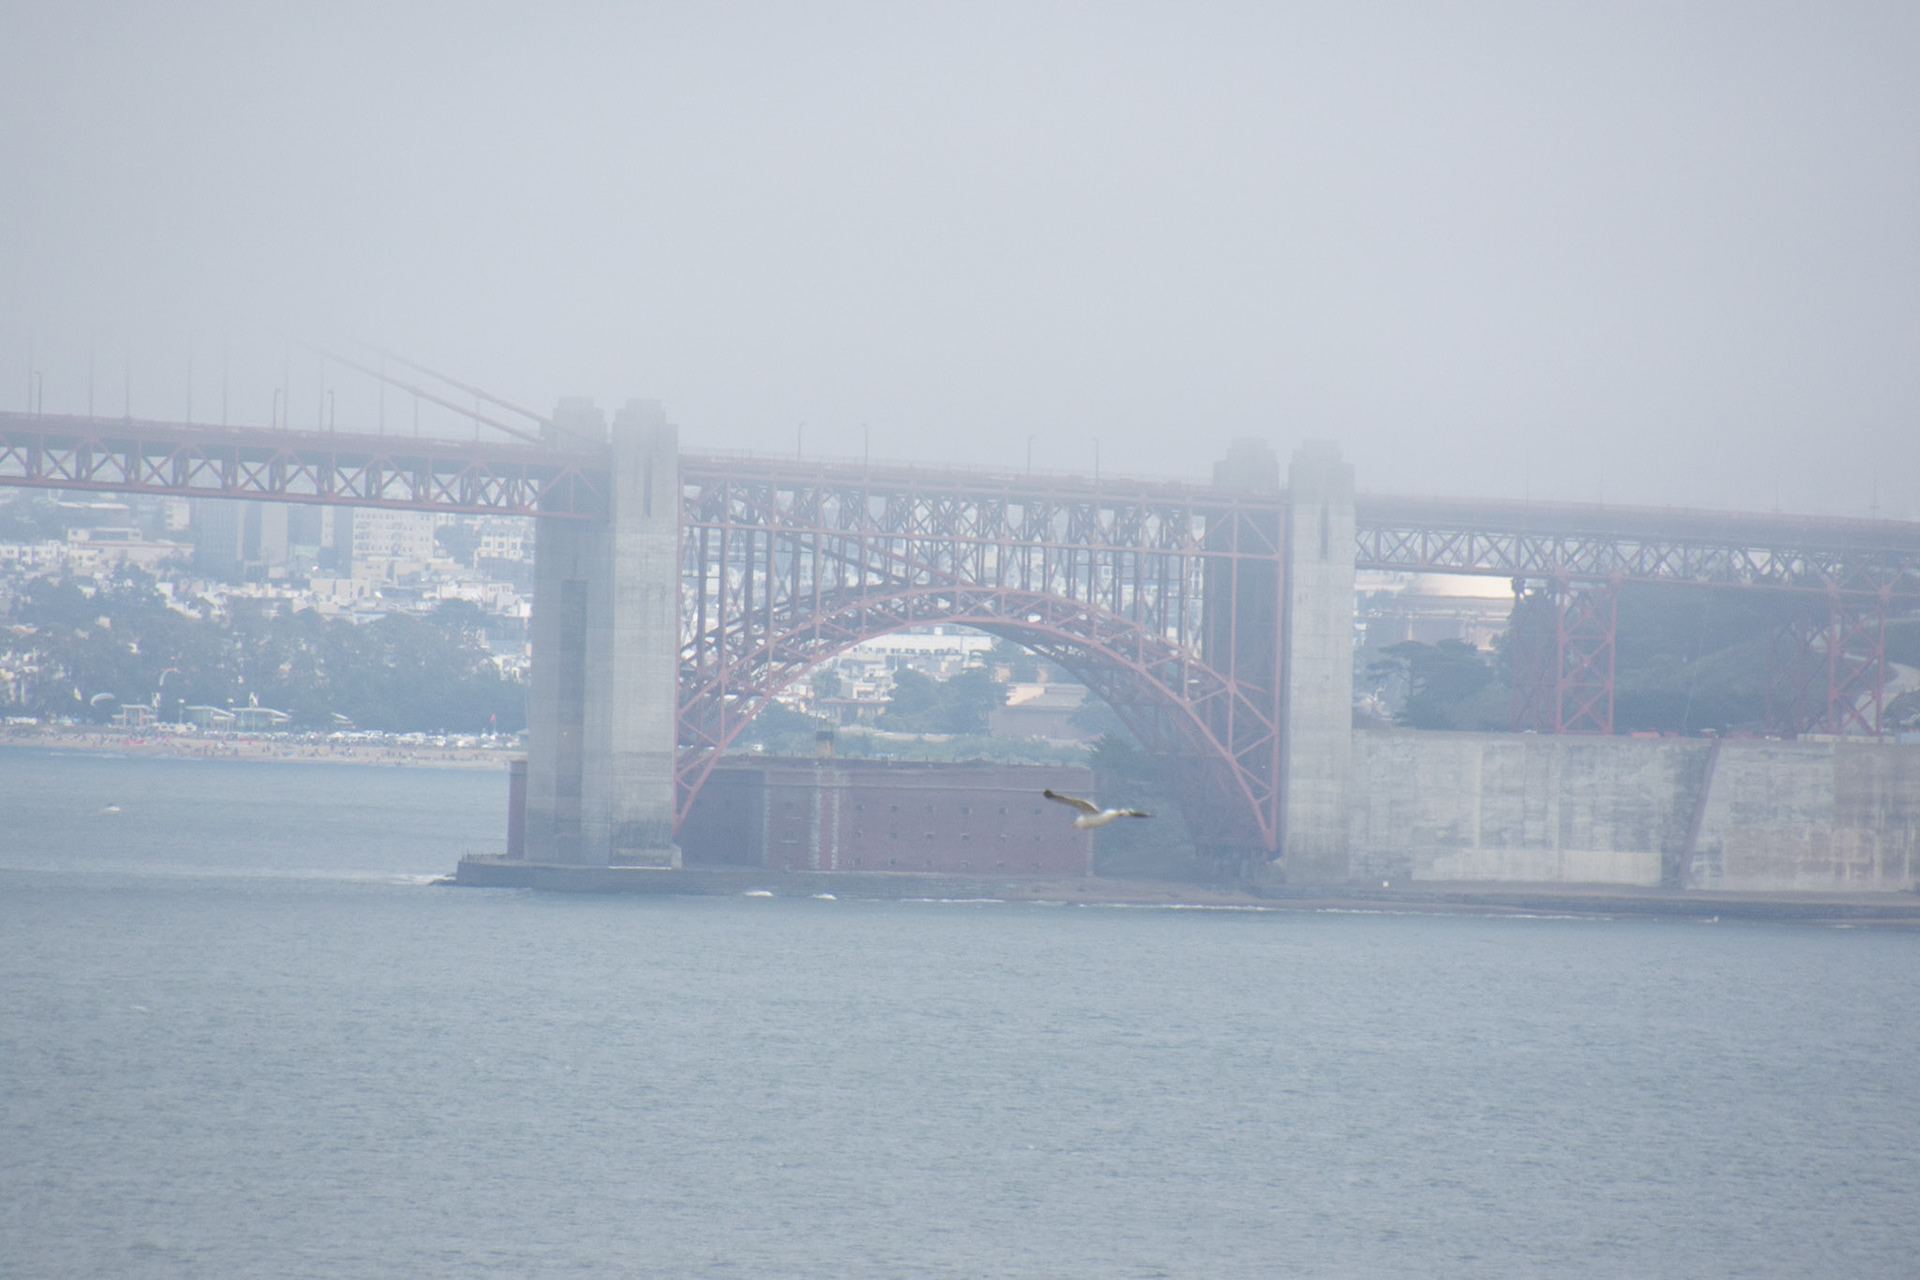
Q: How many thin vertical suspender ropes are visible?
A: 10